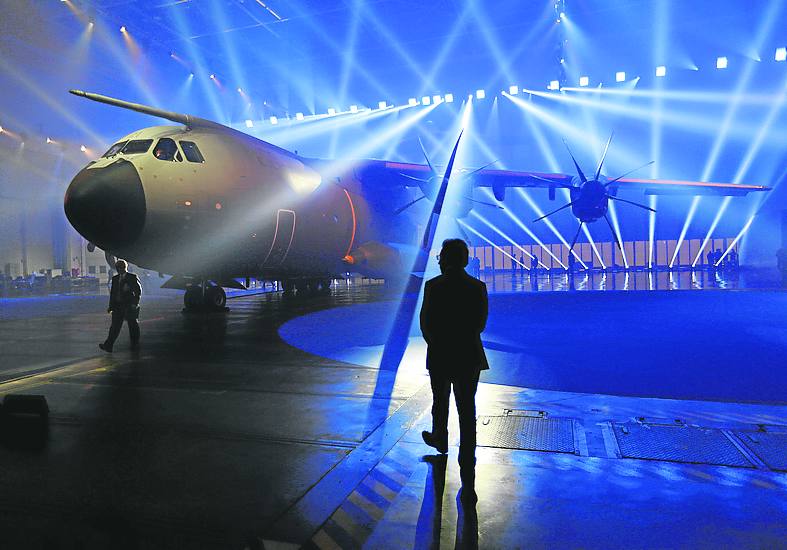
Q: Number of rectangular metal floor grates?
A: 3